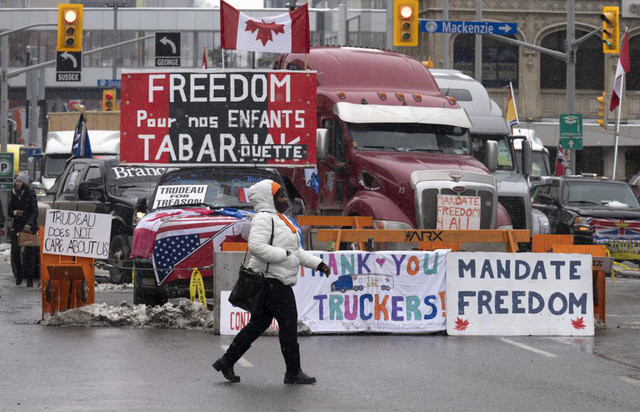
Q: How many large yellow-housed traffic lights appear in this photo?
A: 3